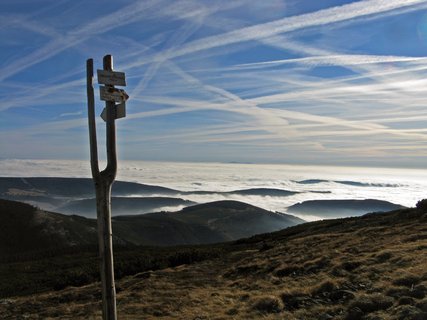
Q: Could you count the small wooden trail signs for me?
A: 3